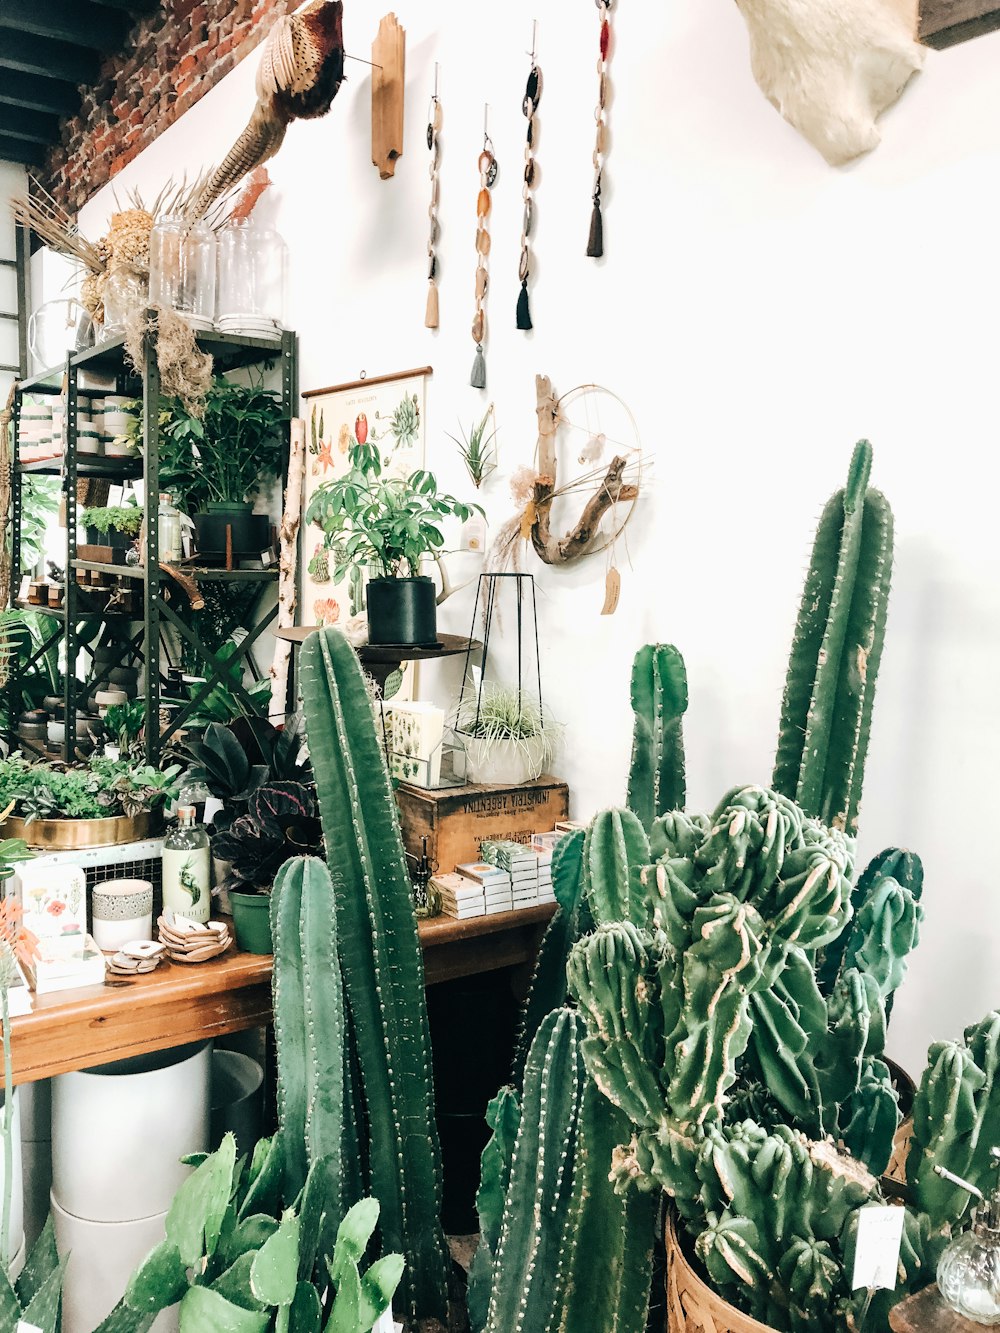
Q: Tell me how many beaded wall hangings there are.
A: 4